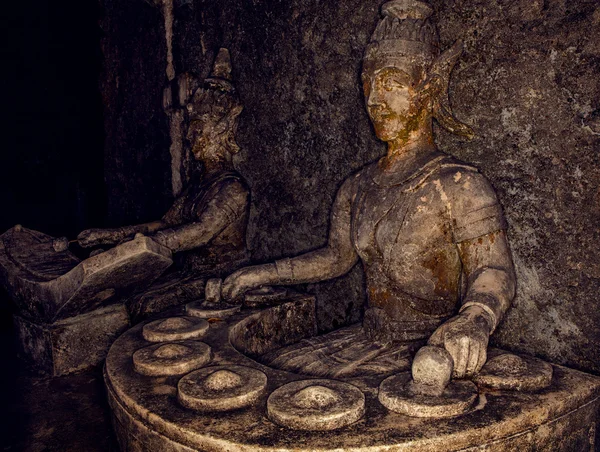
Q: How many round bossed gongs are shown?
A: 8